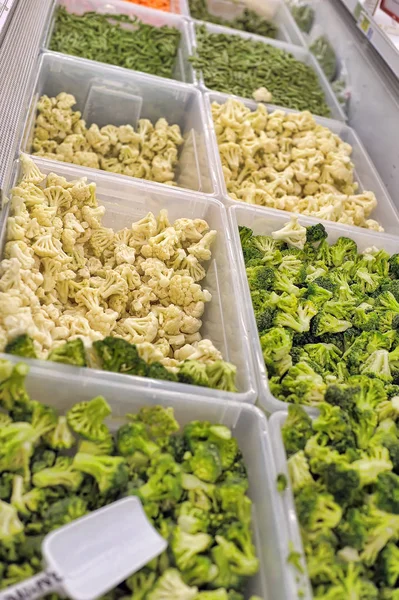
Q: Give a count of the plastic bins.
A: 10